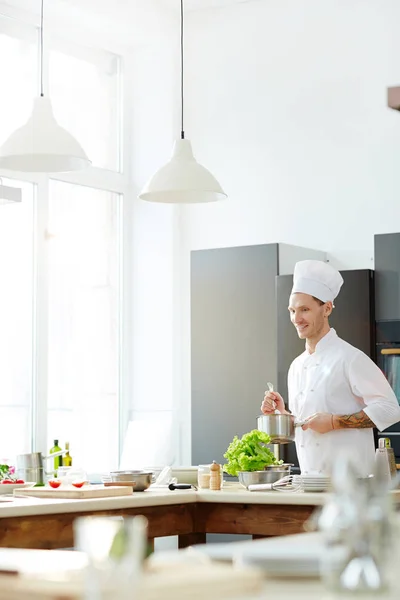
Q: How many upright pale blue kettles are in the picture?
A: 0